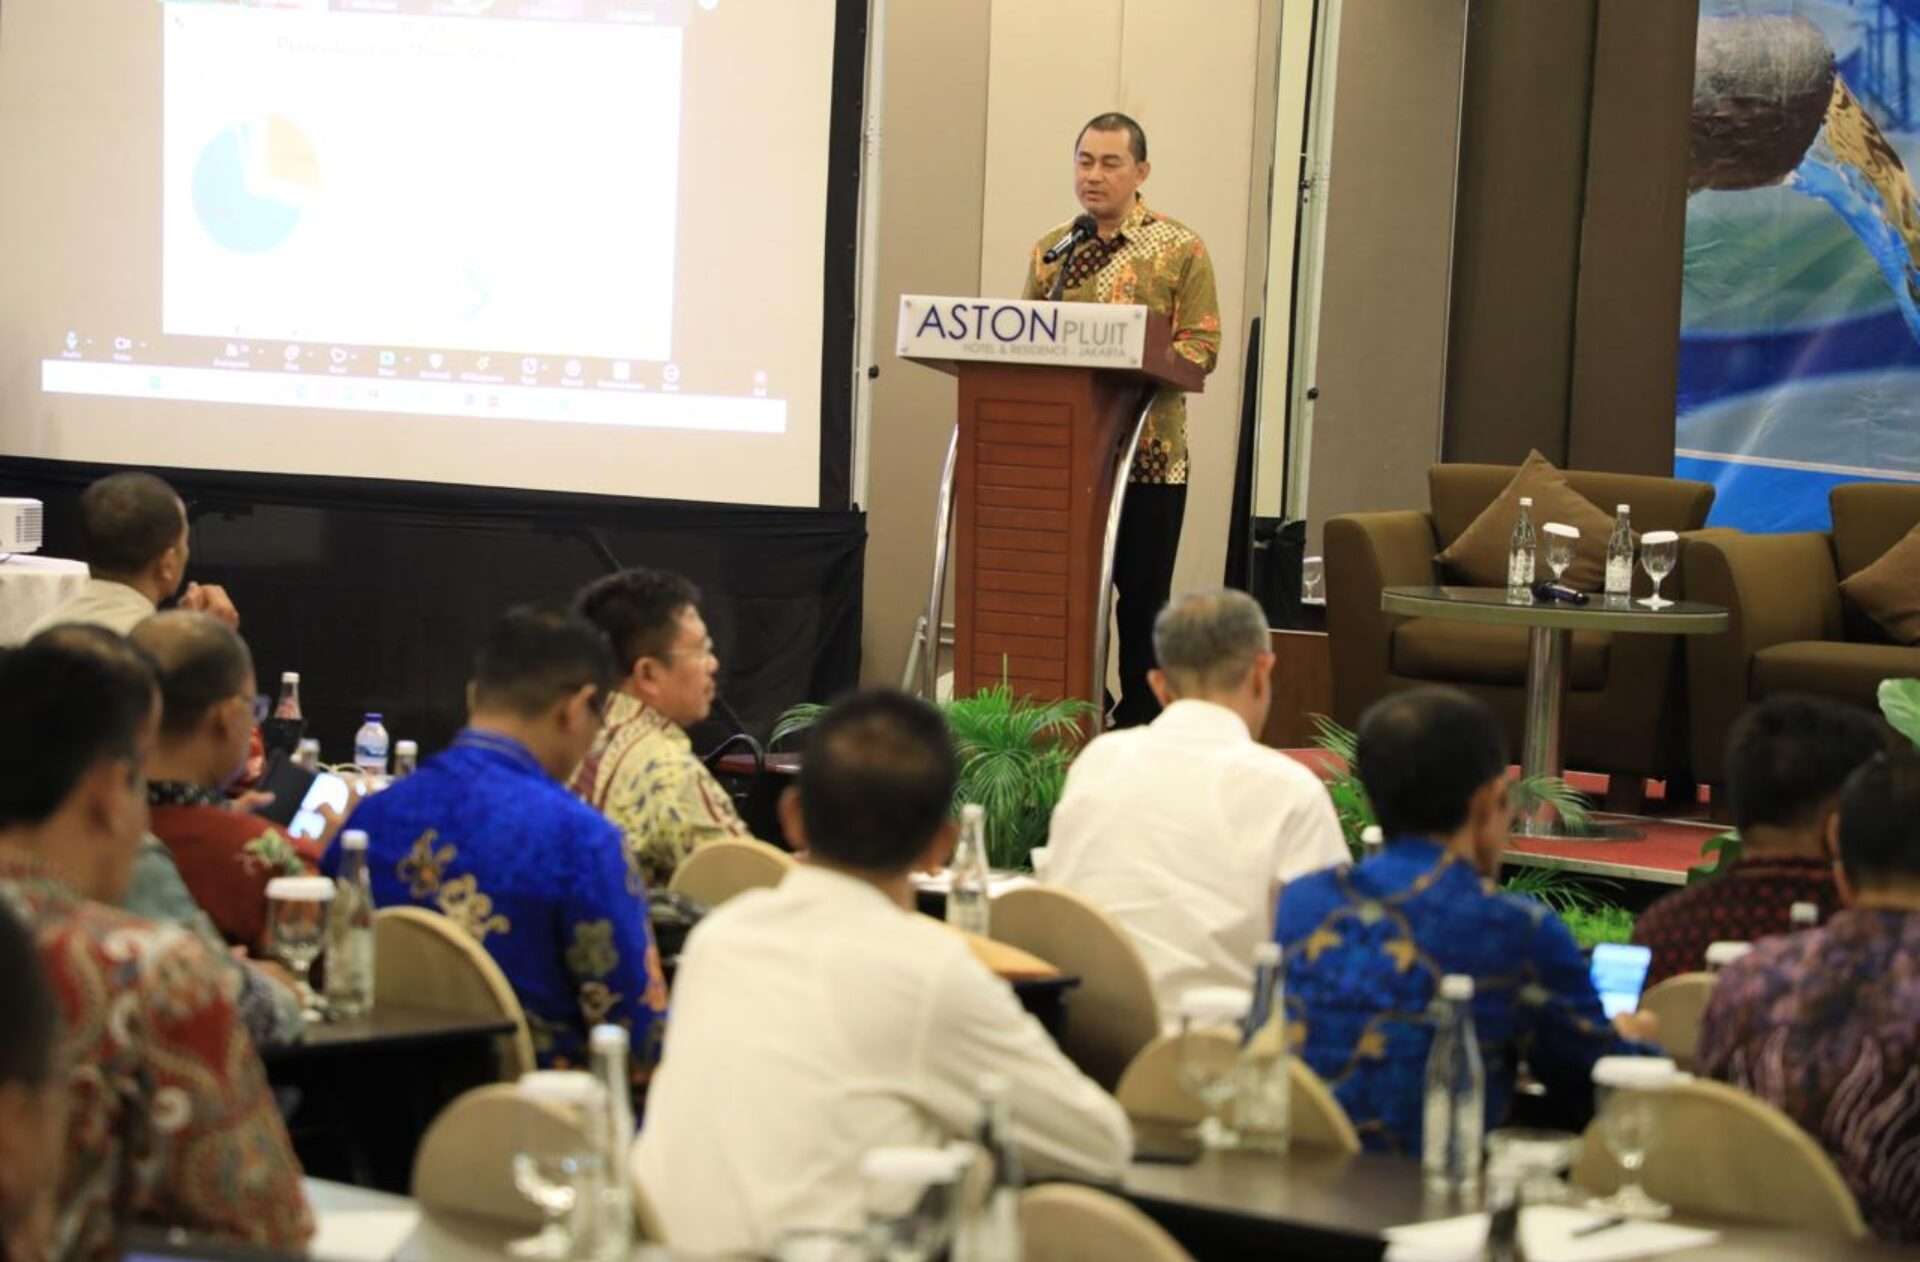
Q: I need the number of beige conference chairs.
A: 8